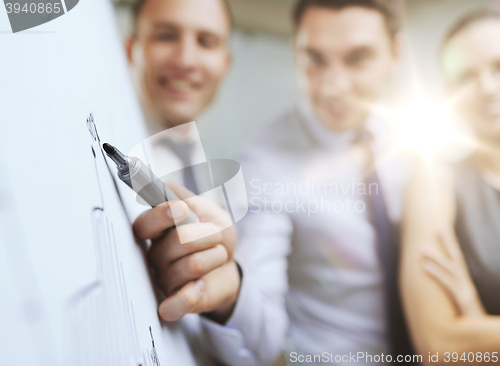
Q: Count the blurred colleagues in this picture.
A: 3